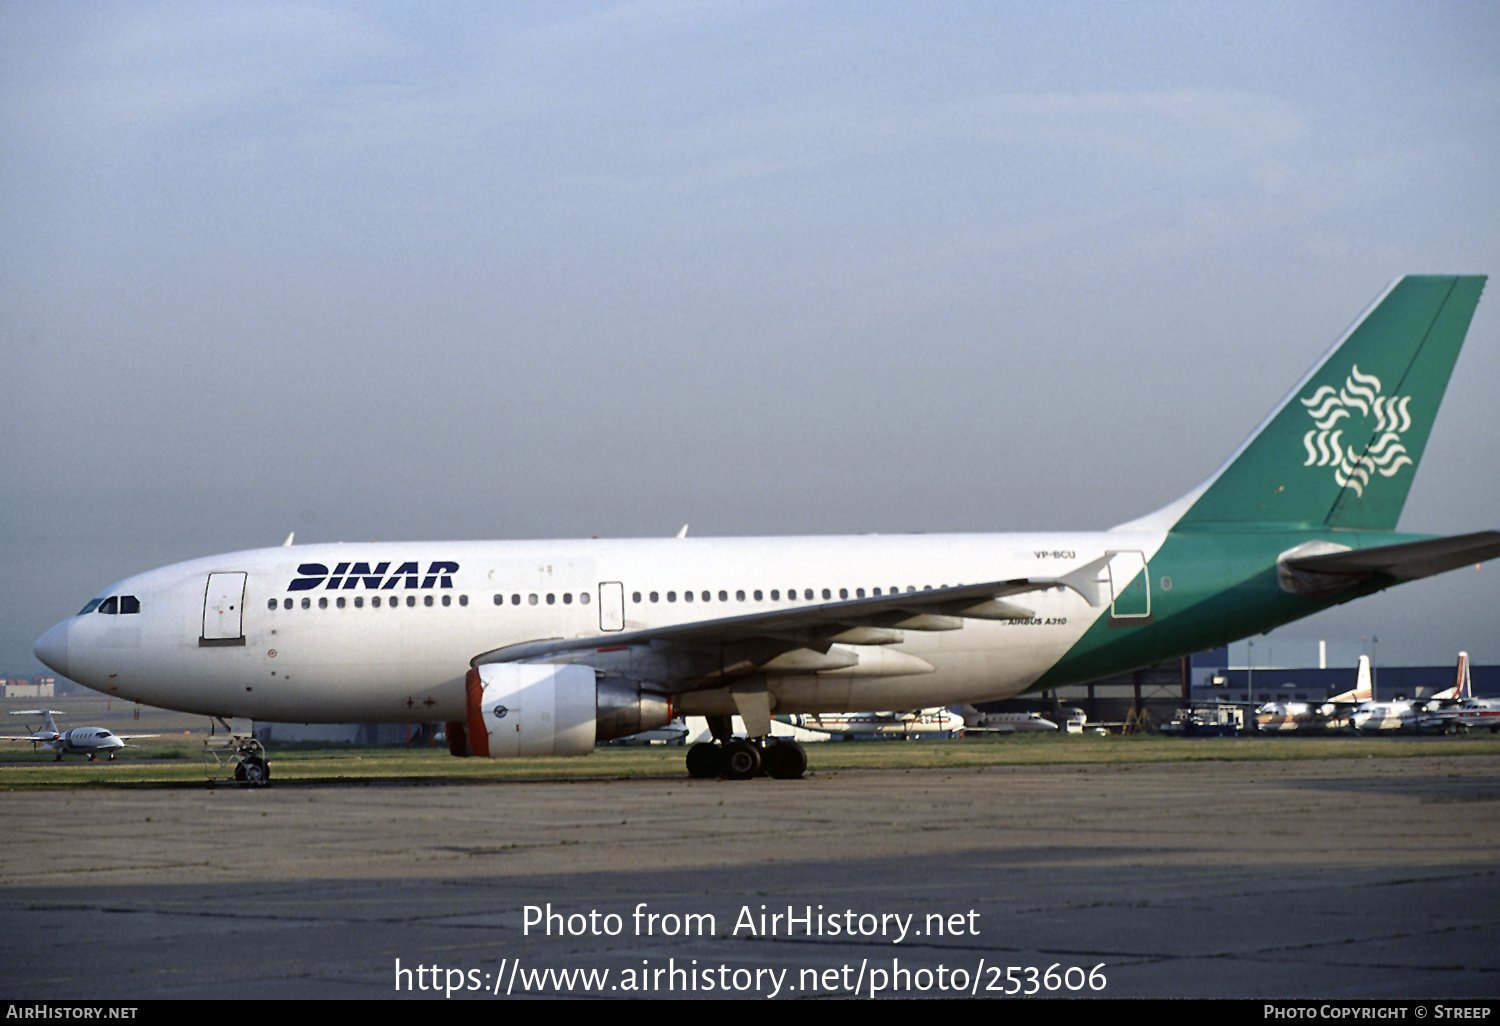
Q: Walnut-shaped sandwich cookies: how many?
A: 0